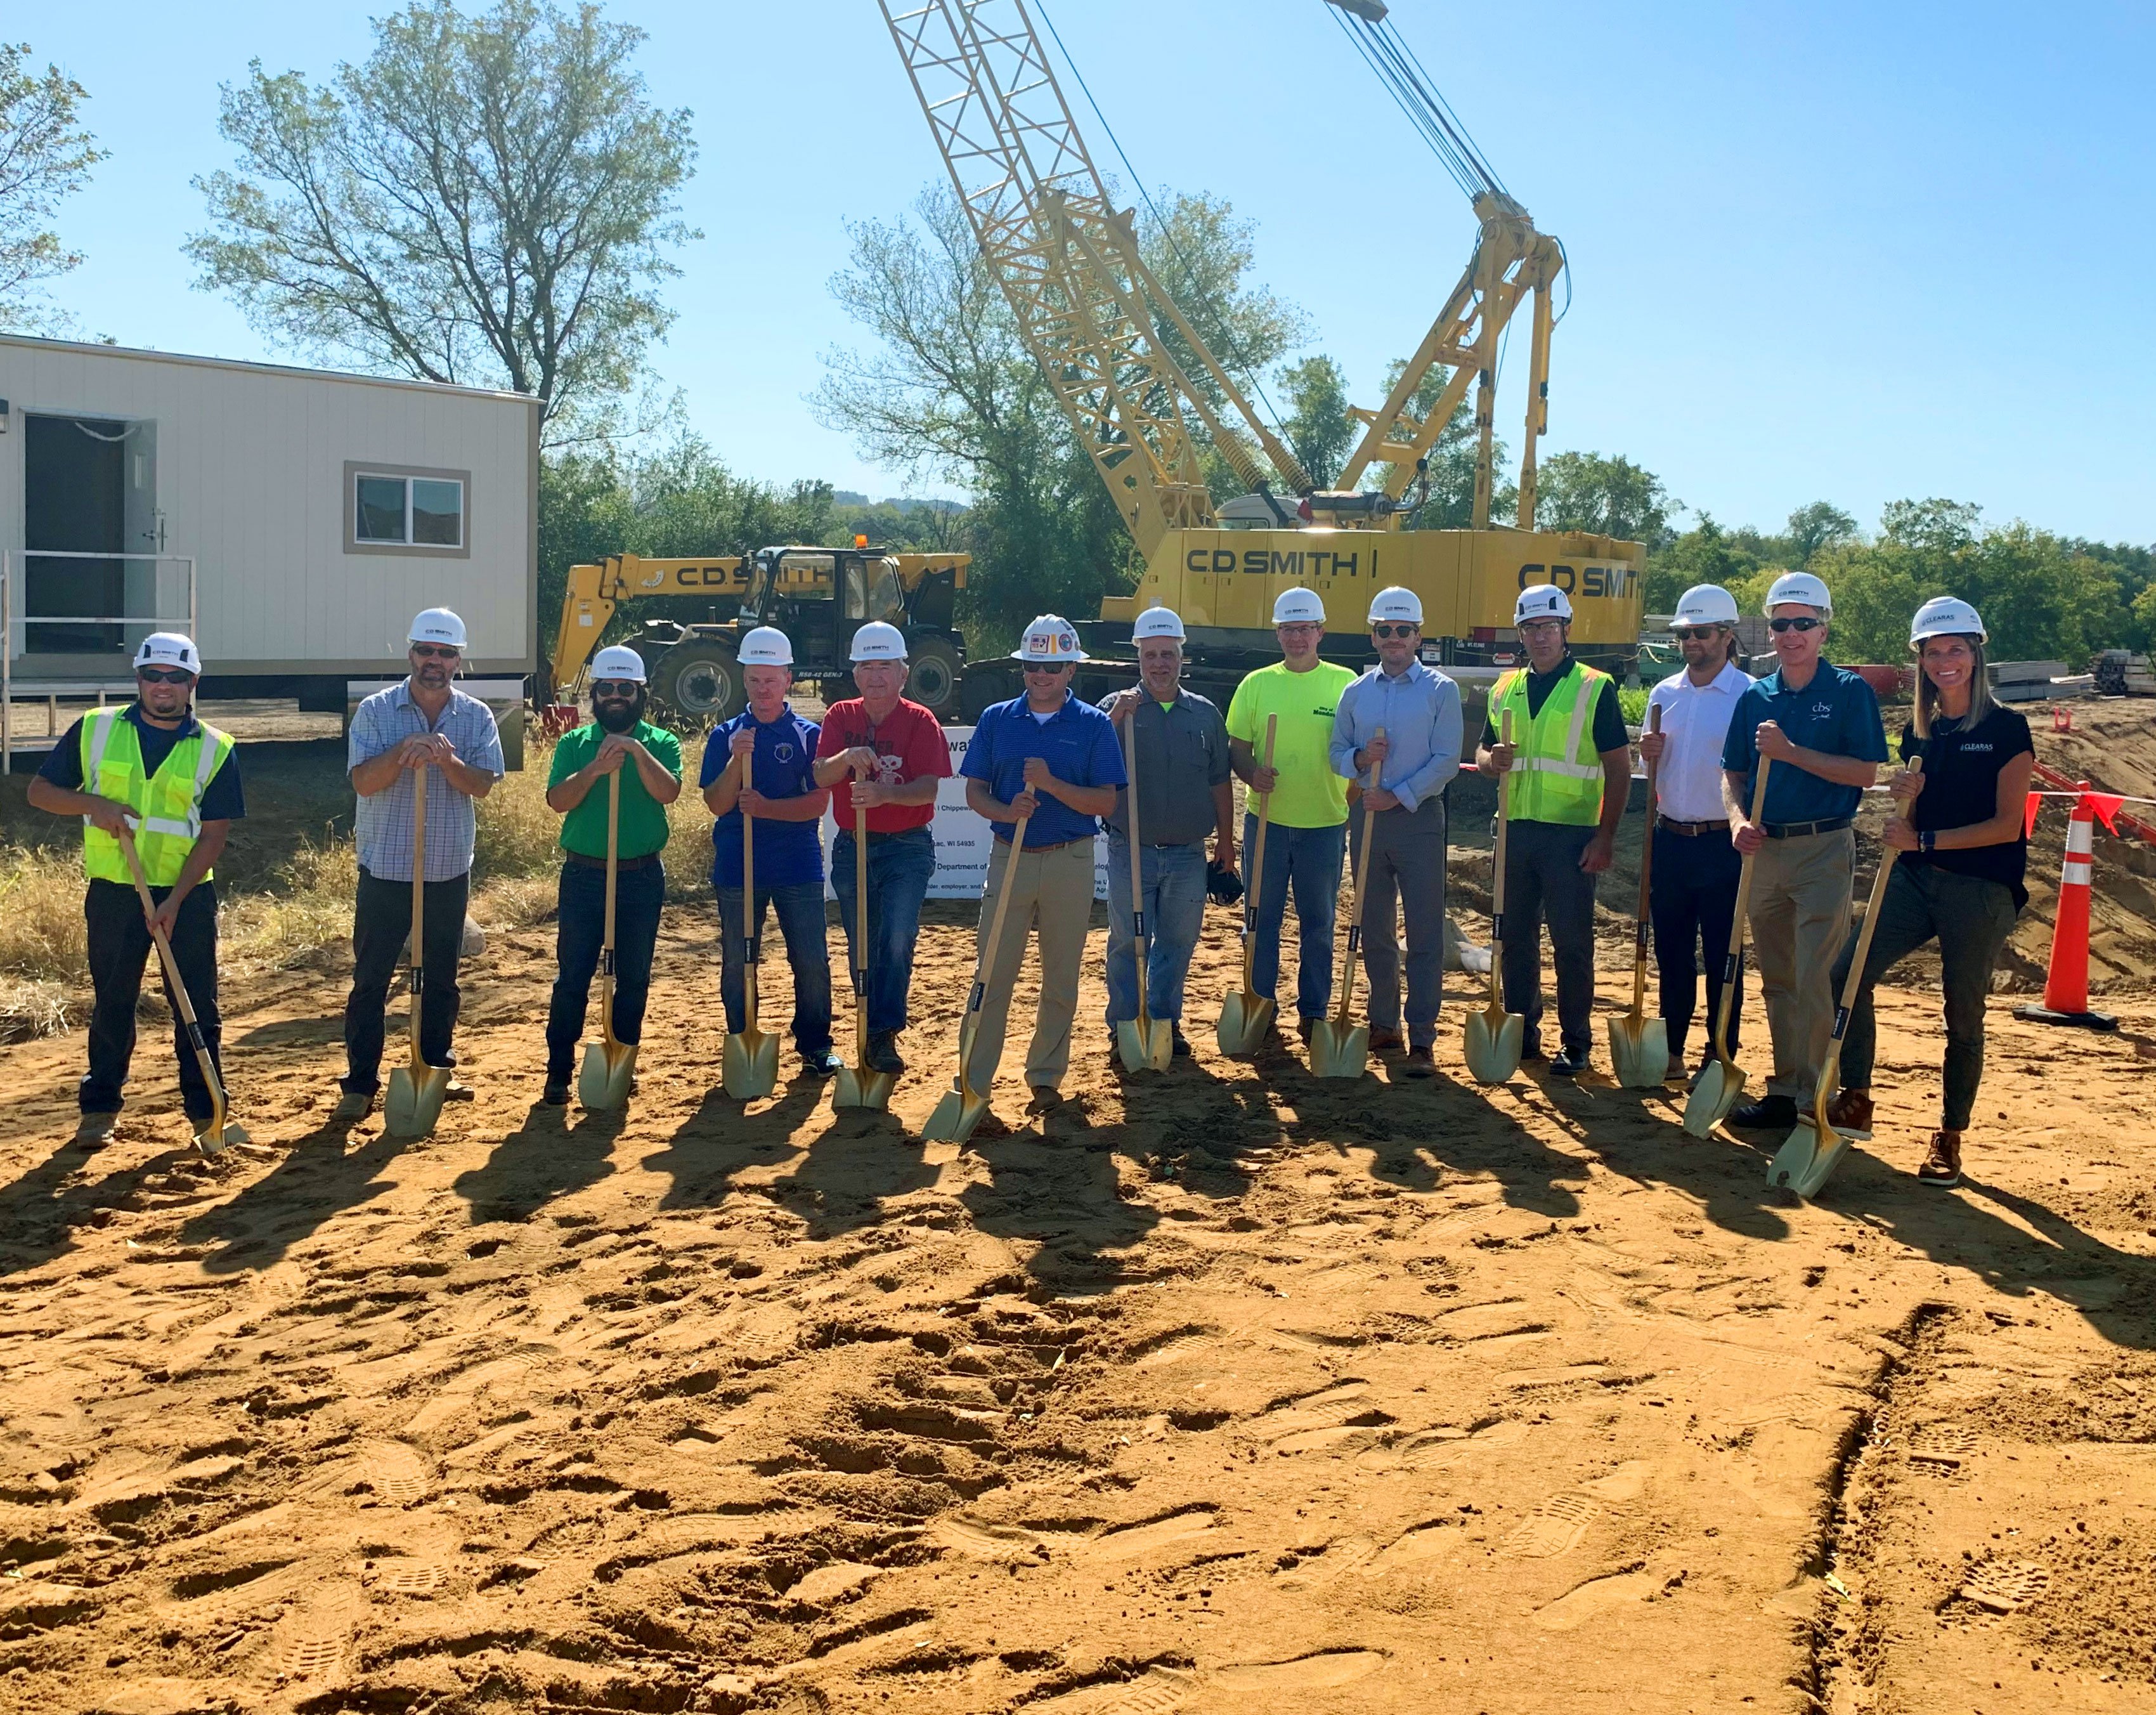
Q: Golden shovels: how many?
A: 13